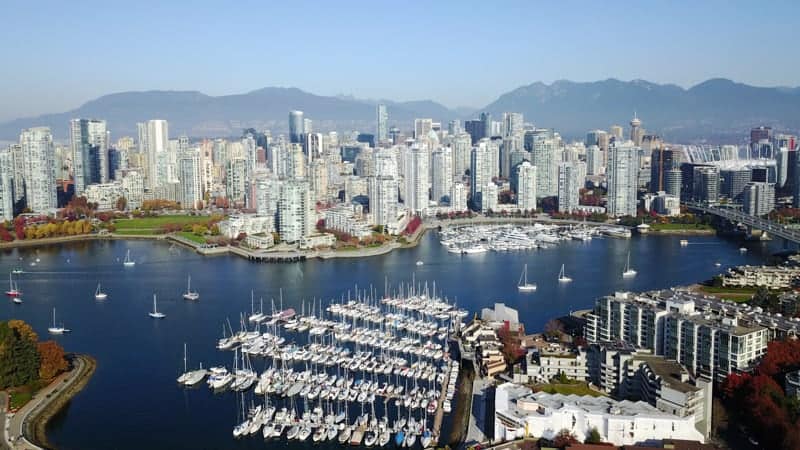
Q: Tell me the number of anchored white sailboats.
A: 8